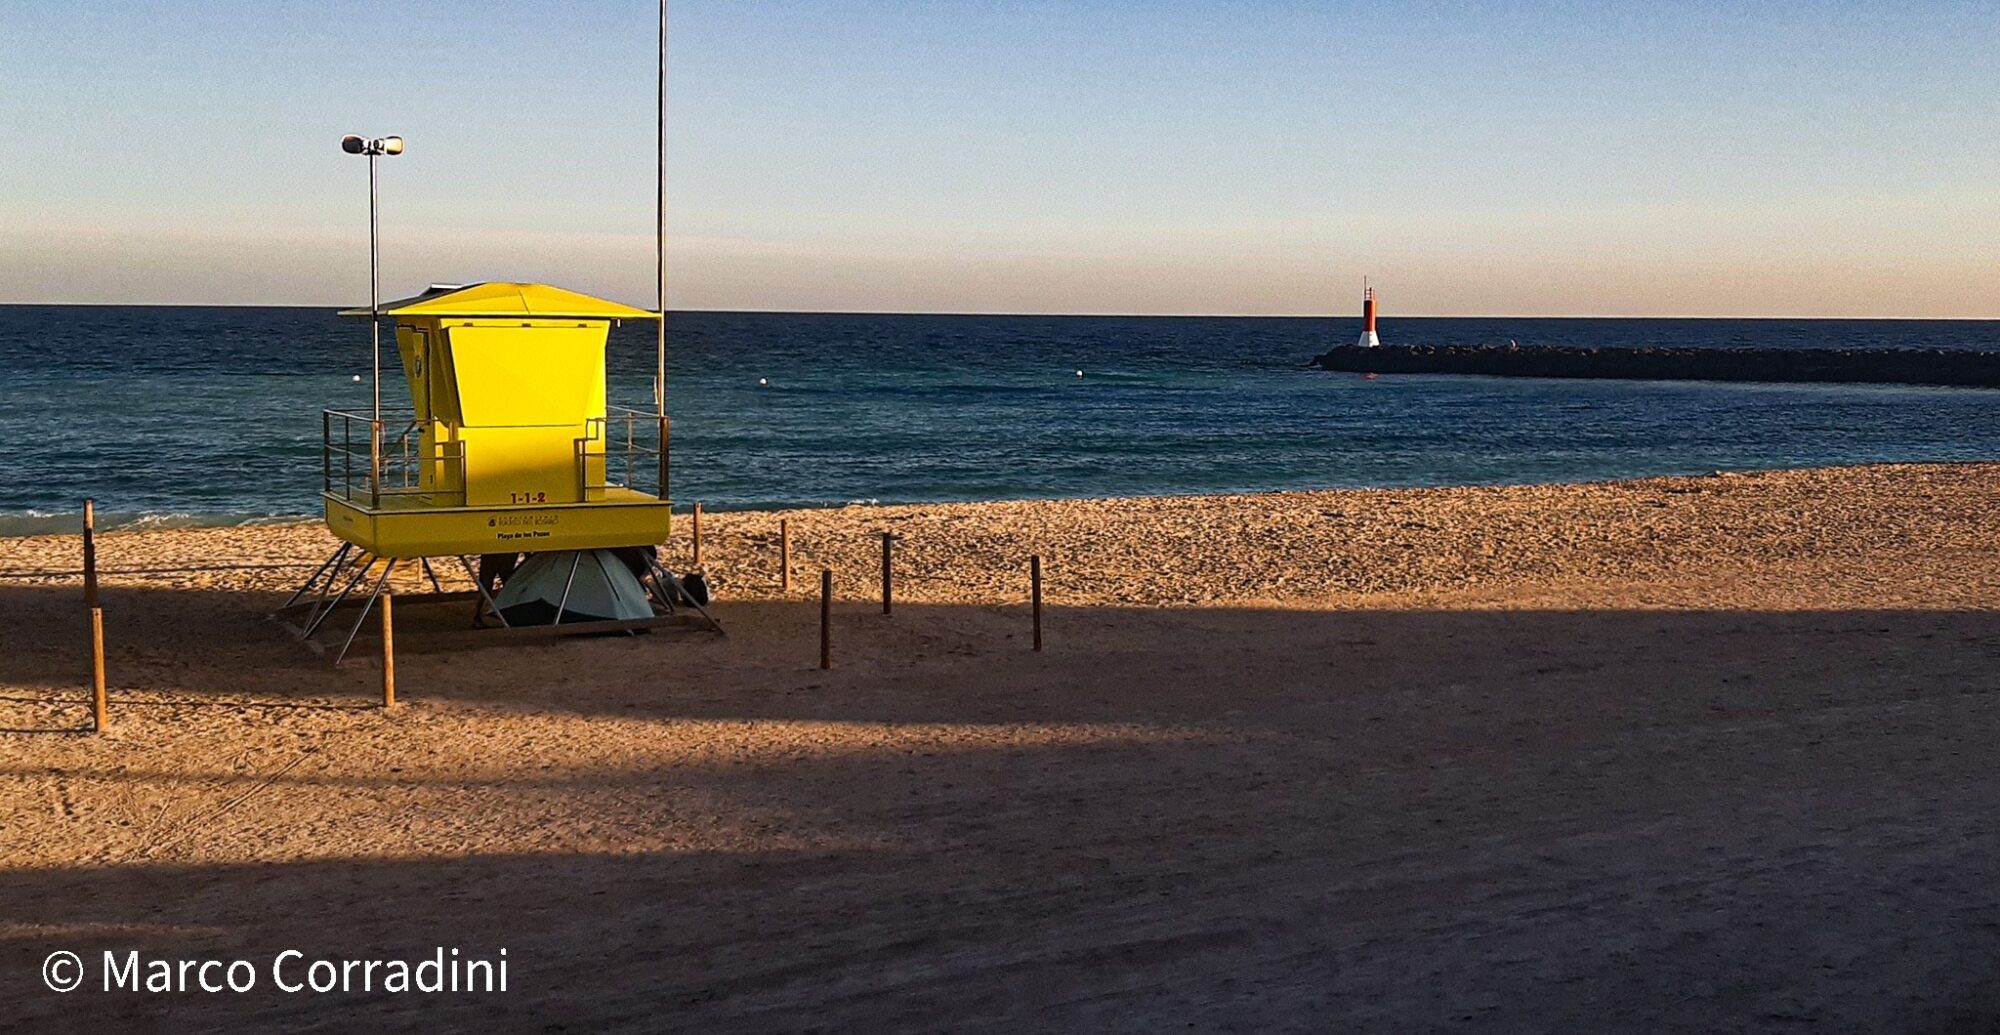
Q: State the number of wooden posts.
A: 8